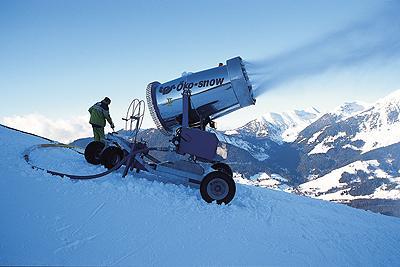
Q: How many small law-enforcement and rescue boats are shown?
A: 0